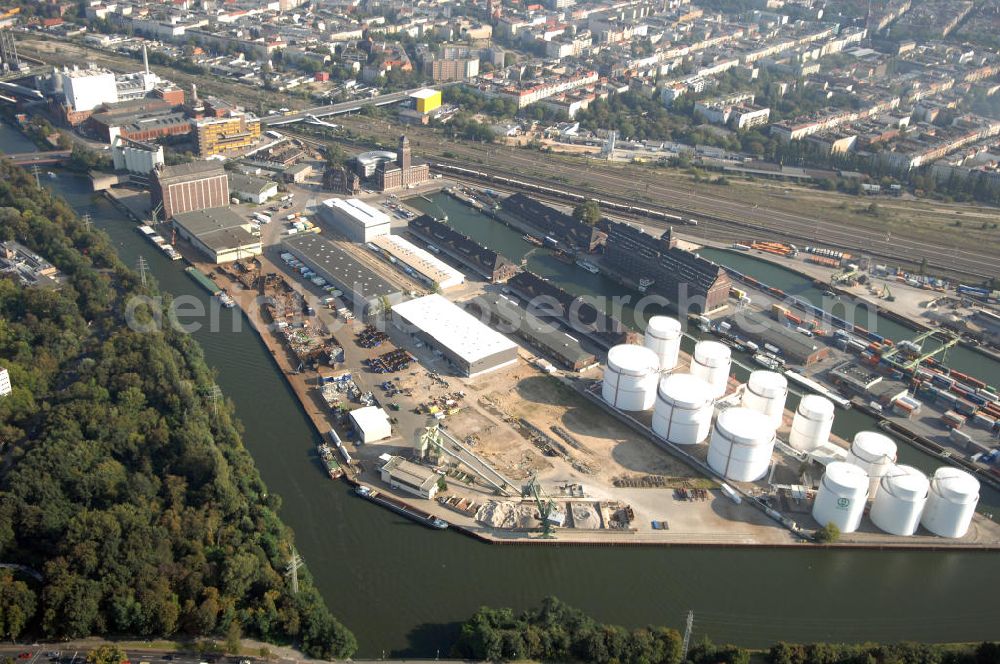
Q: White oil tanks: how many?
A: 11